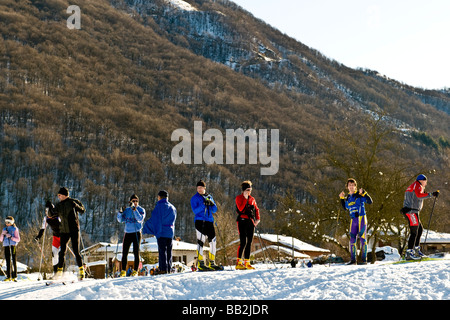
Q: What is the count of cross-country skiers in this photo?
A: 9